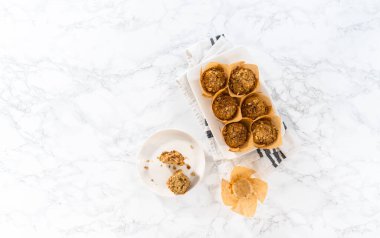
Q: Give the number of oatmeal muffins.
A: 7